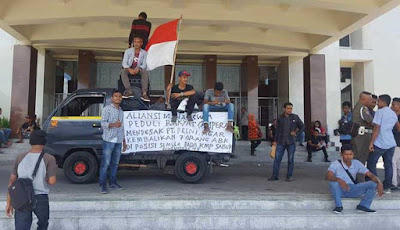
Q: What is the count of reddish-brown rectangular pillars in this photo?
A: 6